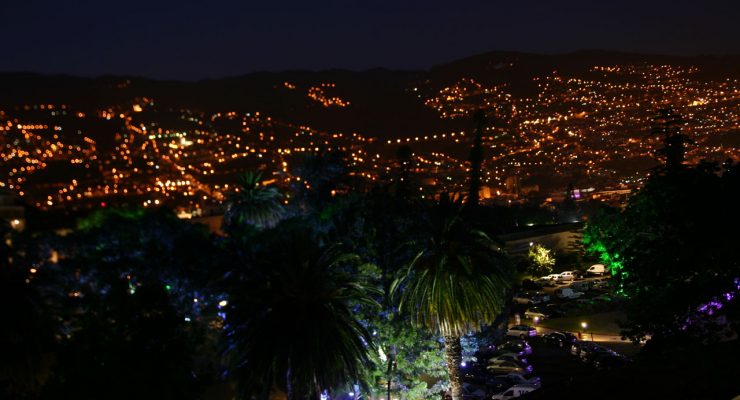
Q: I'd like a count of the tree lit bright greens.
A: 1